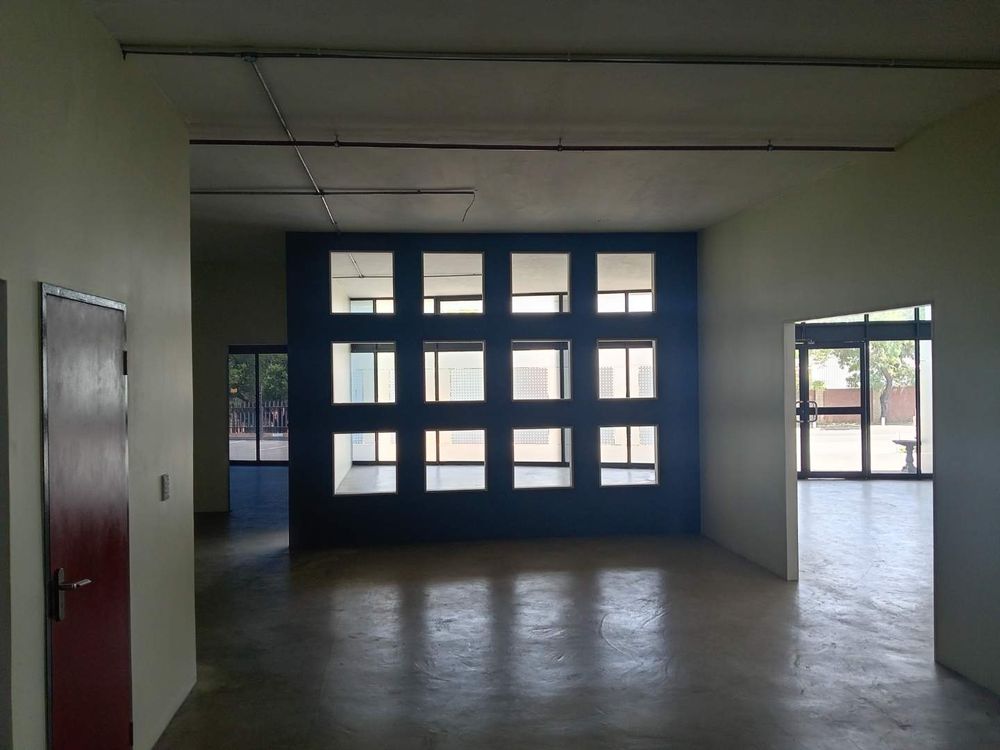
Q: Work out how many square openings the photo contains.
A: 12